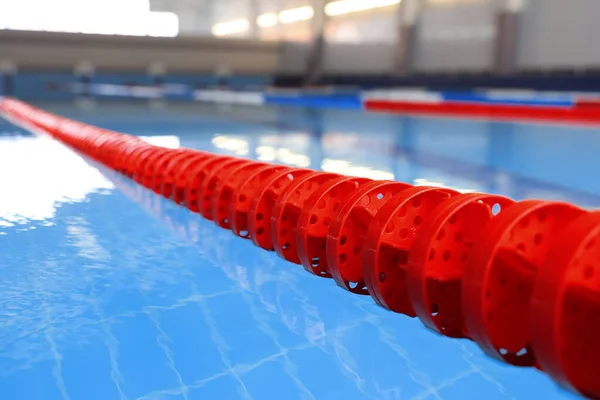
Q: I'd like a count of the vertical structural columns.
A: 3